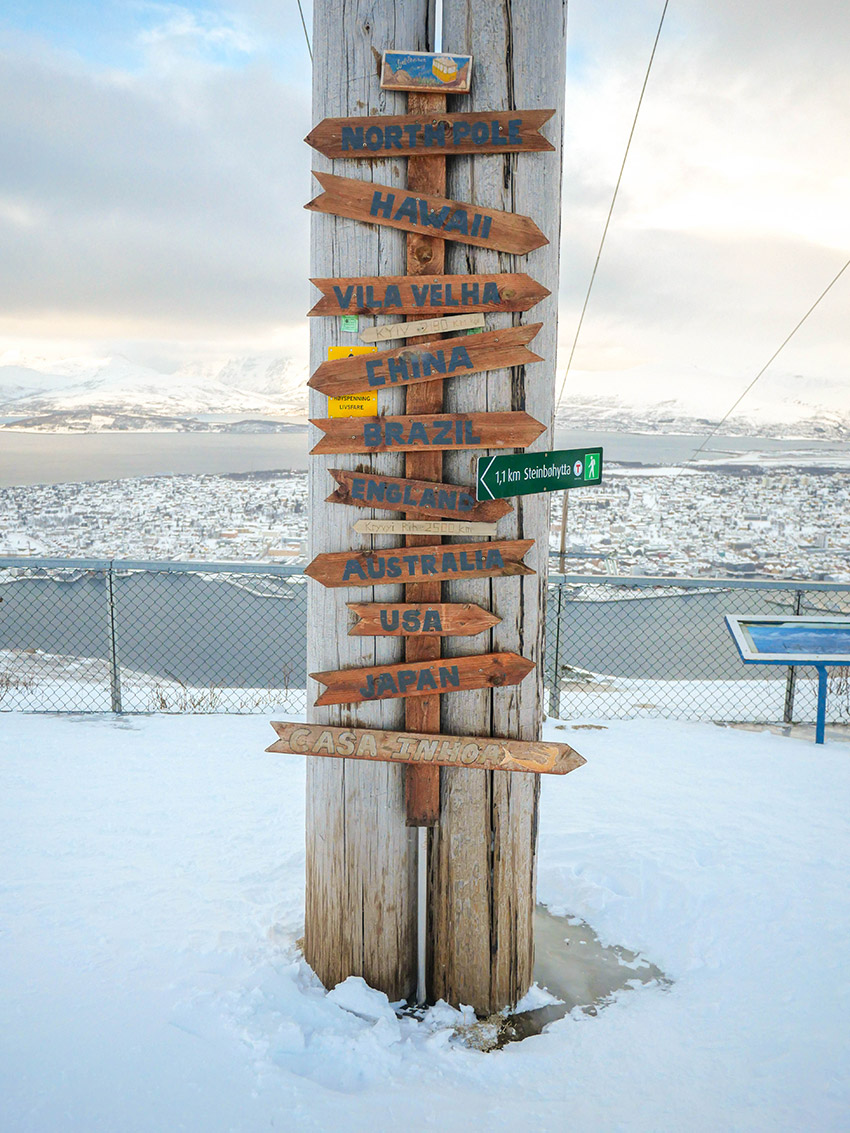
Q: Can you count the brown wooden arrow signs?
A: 10